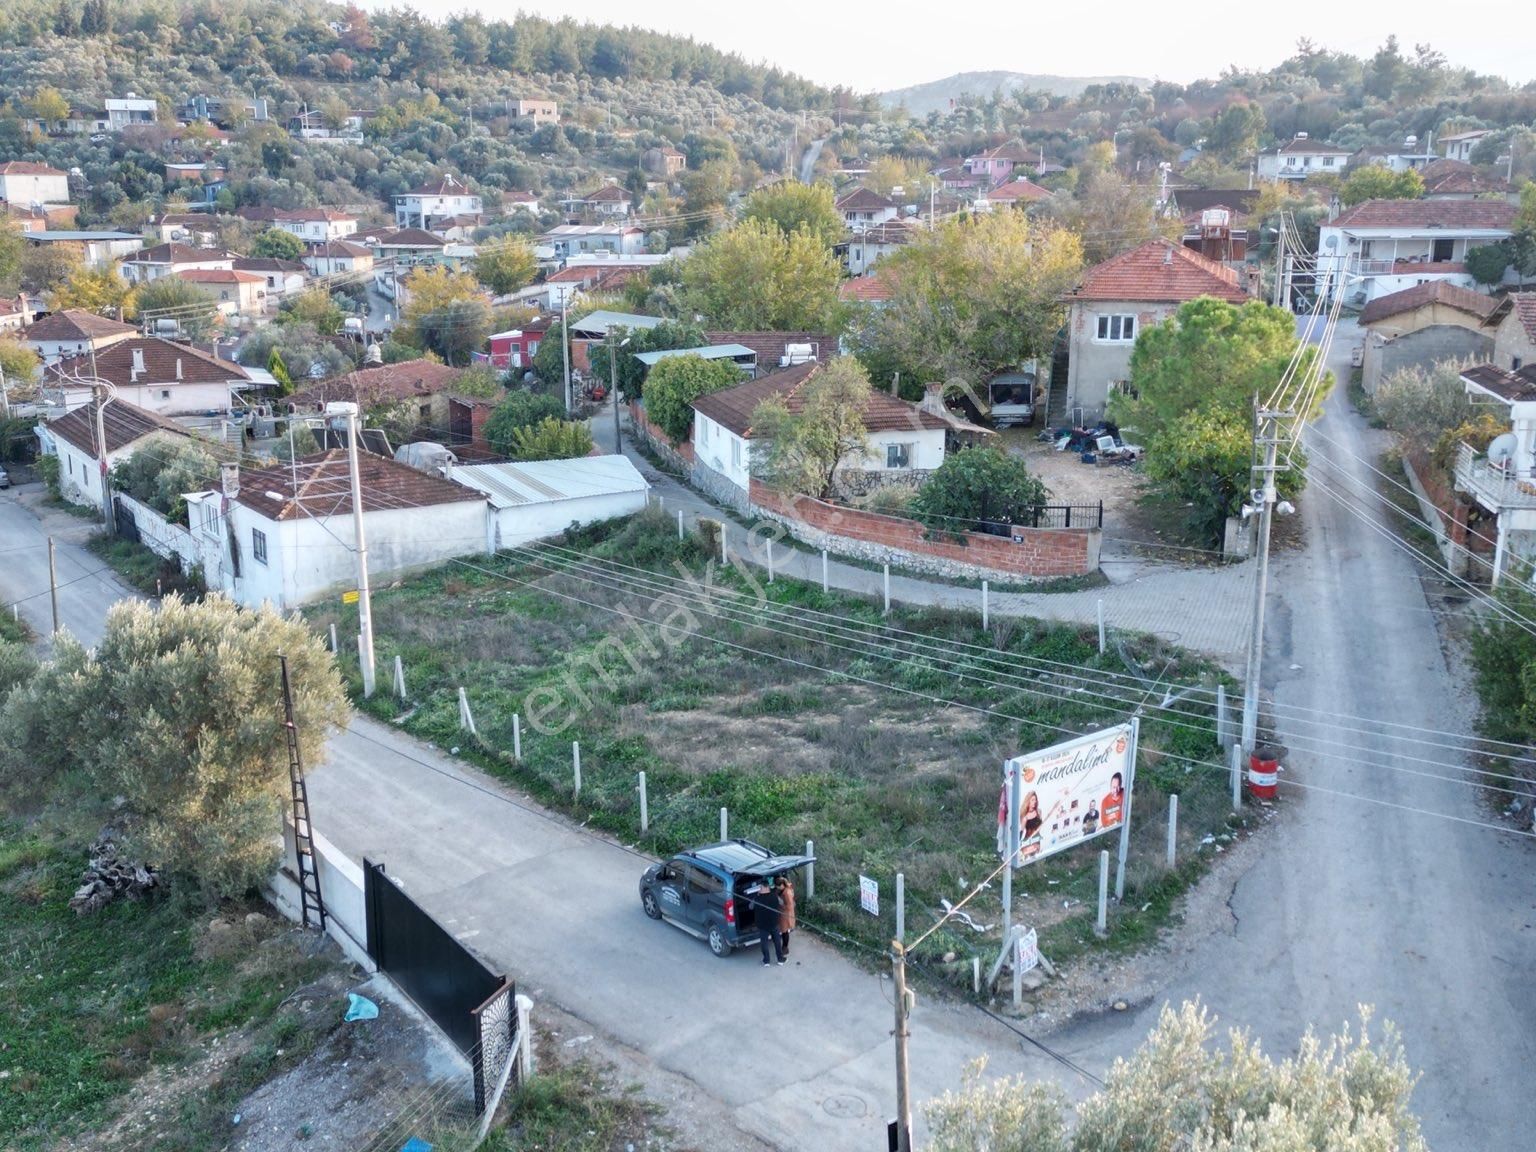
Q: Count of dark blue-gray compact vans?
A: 1